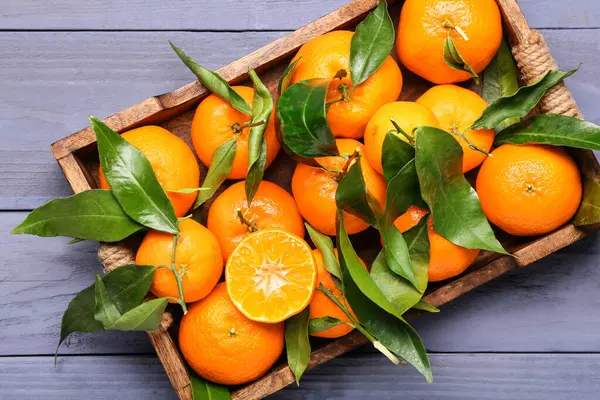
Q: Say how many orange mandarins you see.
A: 14